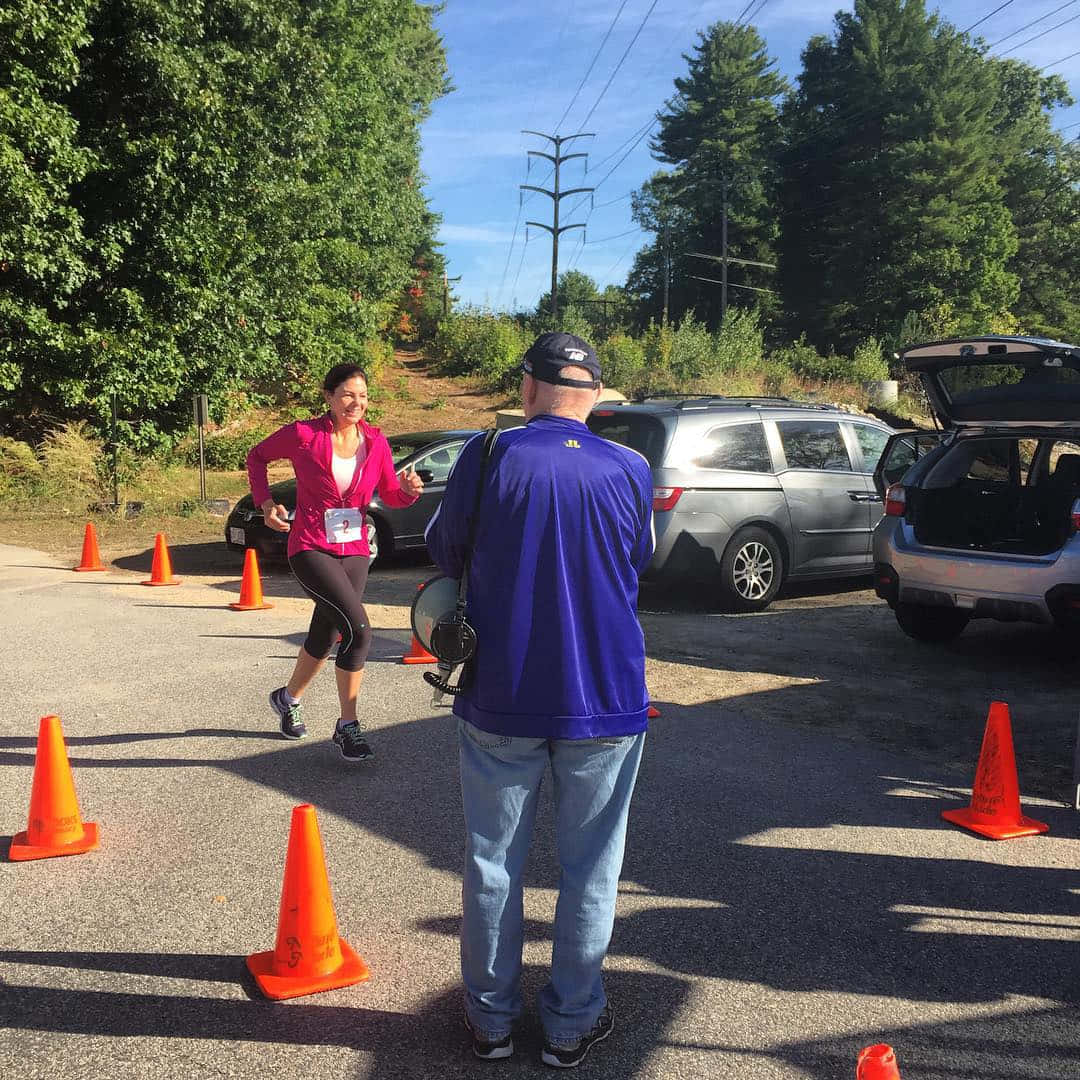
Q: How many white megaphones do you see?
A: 1